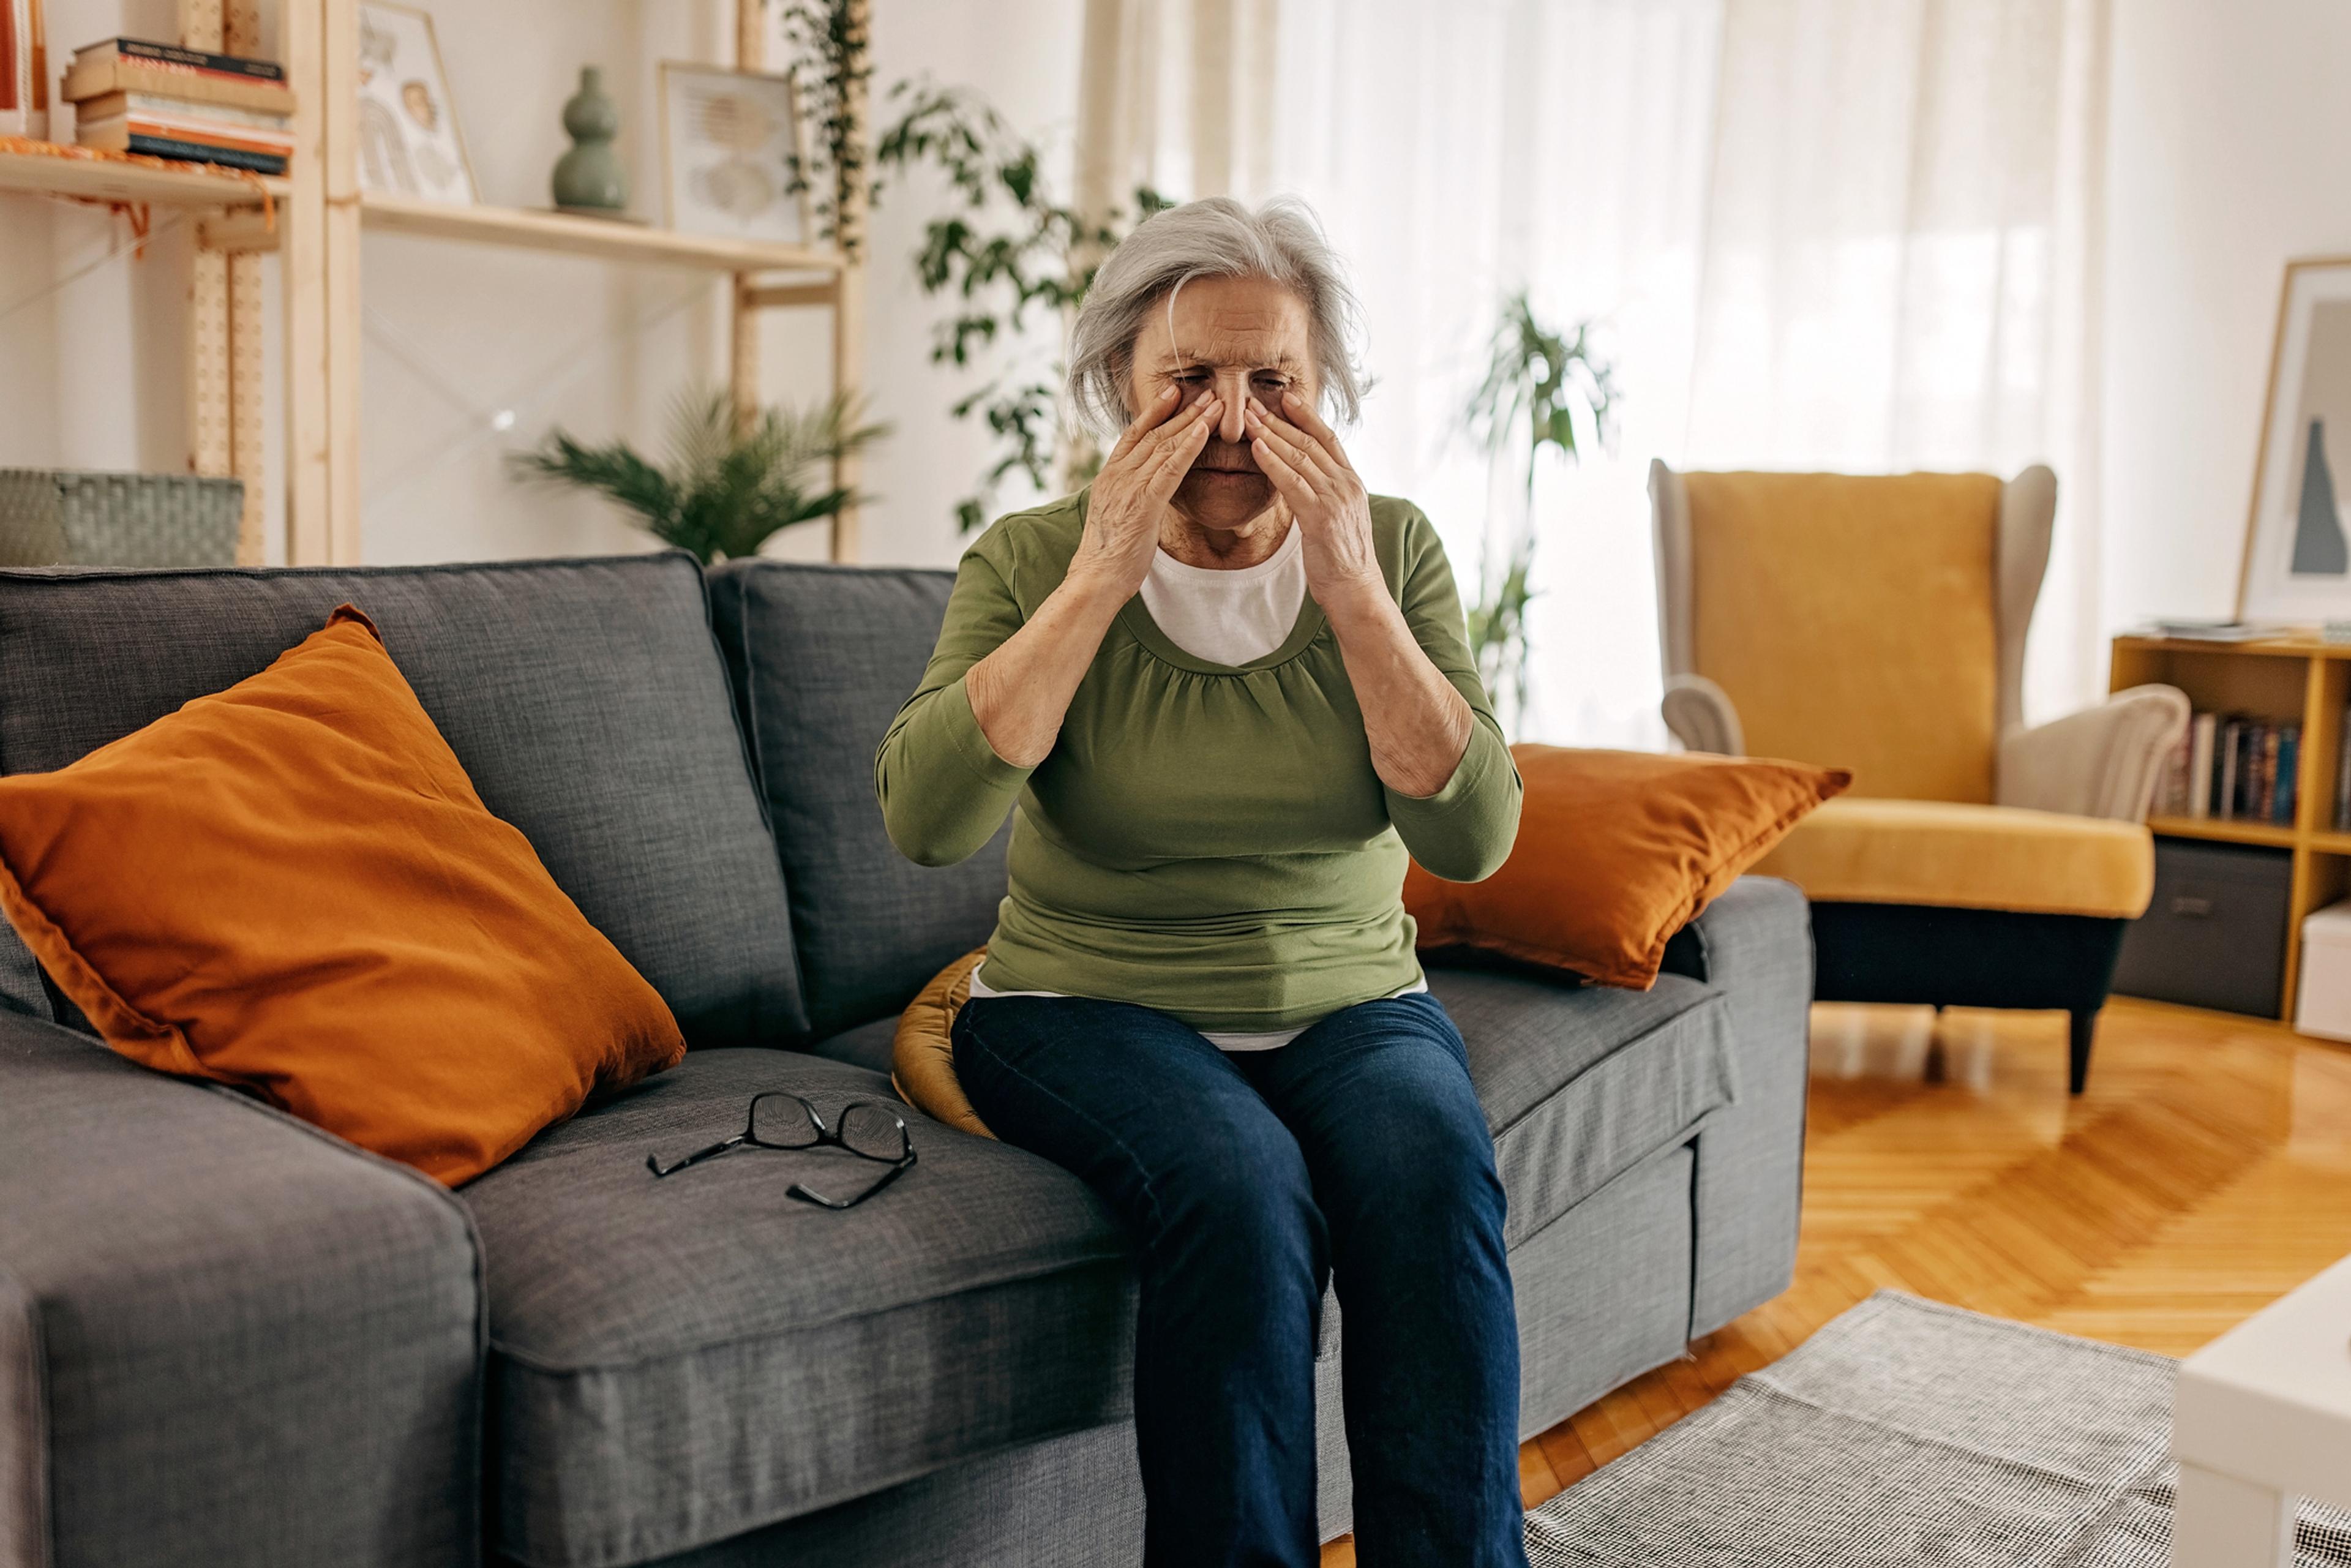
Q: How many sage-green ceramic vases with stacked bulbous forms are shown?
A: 1